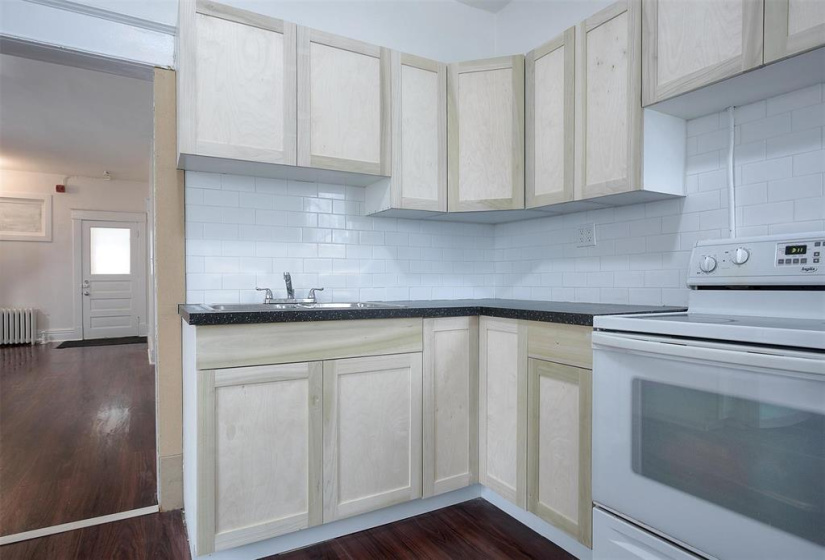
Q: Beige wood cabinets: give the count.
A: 13